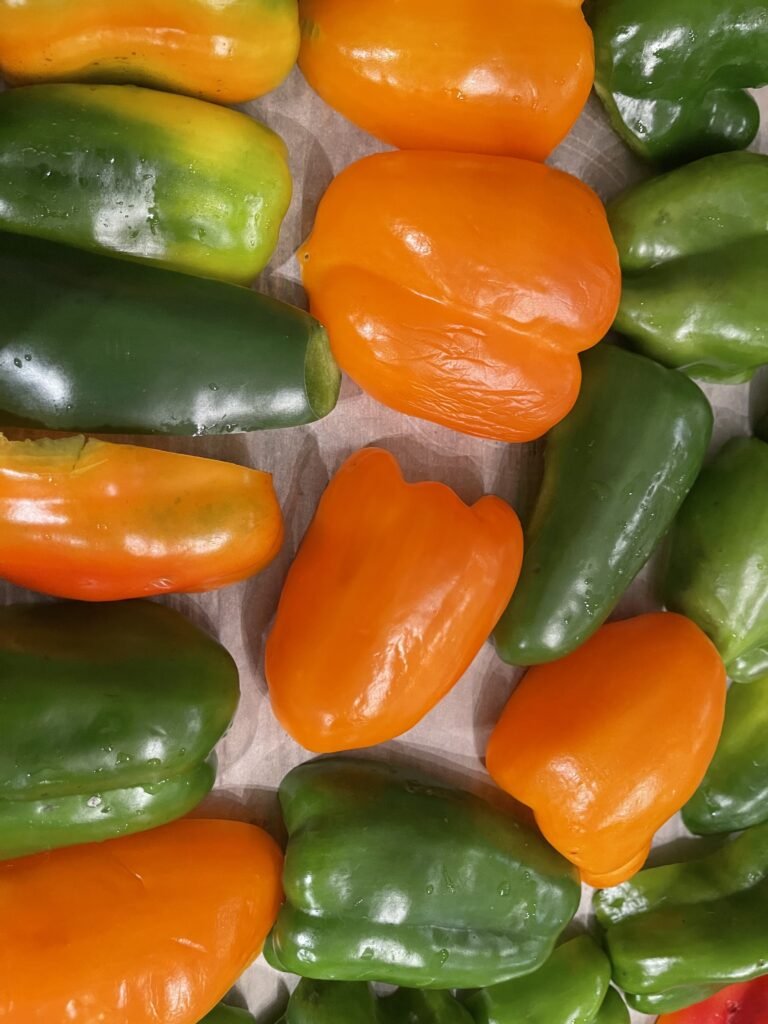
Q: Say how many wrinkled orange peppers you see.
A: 1